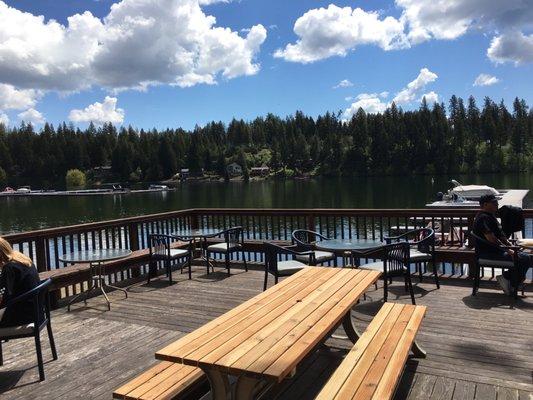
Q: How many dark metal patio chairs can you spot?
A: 8